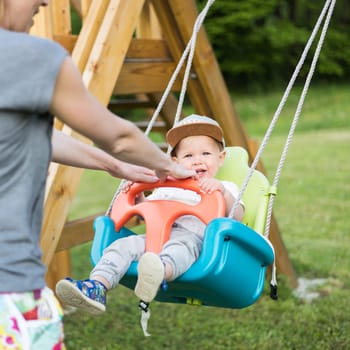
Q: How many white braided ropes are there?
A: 4